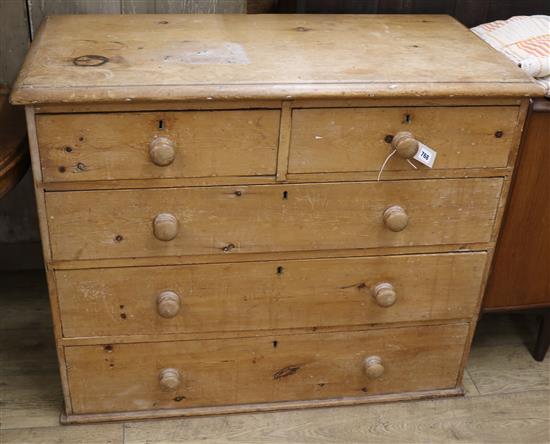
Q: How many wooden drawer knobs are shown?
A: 8